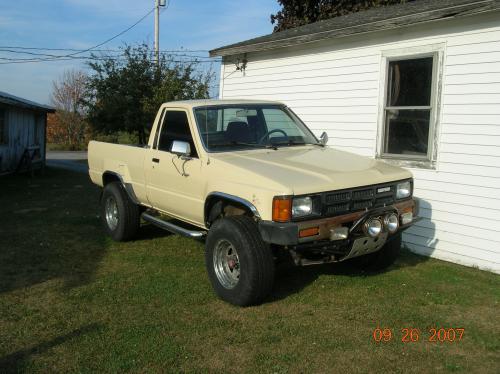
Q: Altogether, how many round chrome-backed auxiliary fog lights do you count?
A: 2